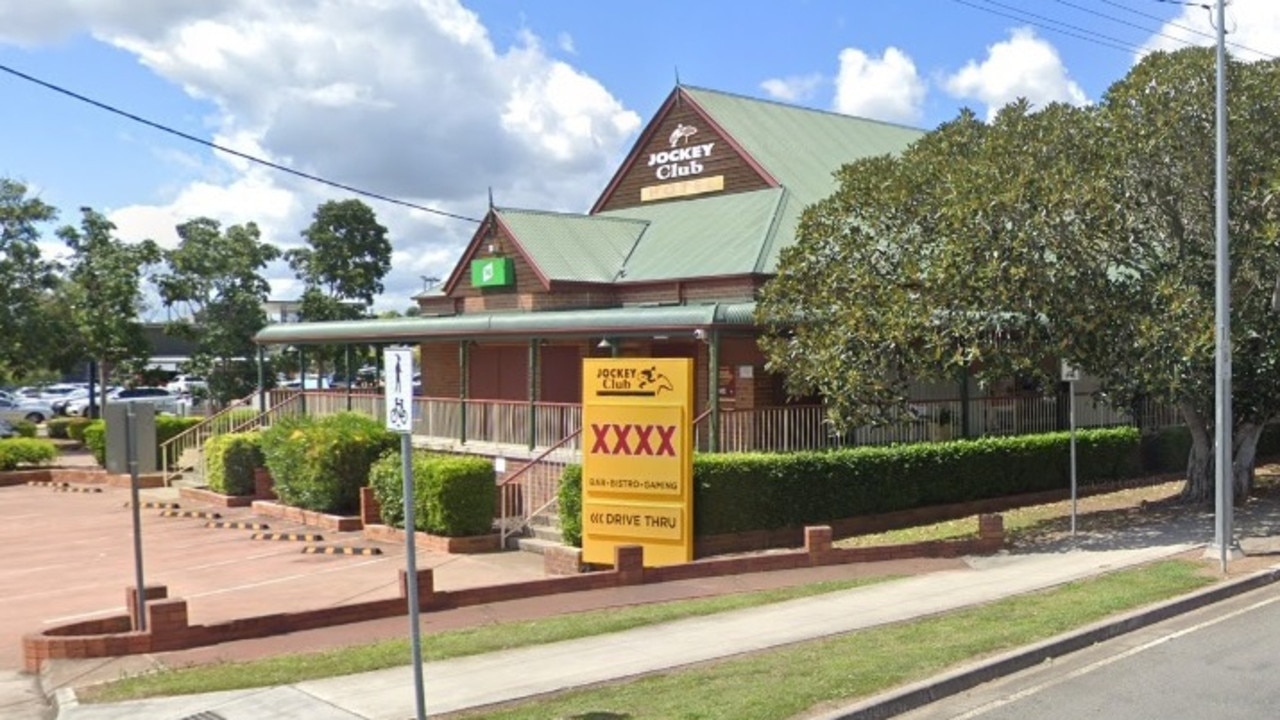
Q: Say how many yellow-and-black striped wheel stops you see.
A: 7